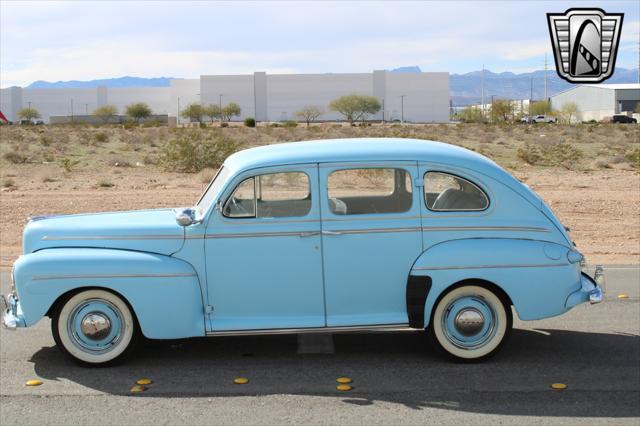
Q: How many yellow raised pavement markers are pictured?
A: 8